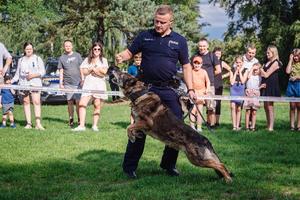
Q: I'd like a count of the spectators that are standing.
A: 14